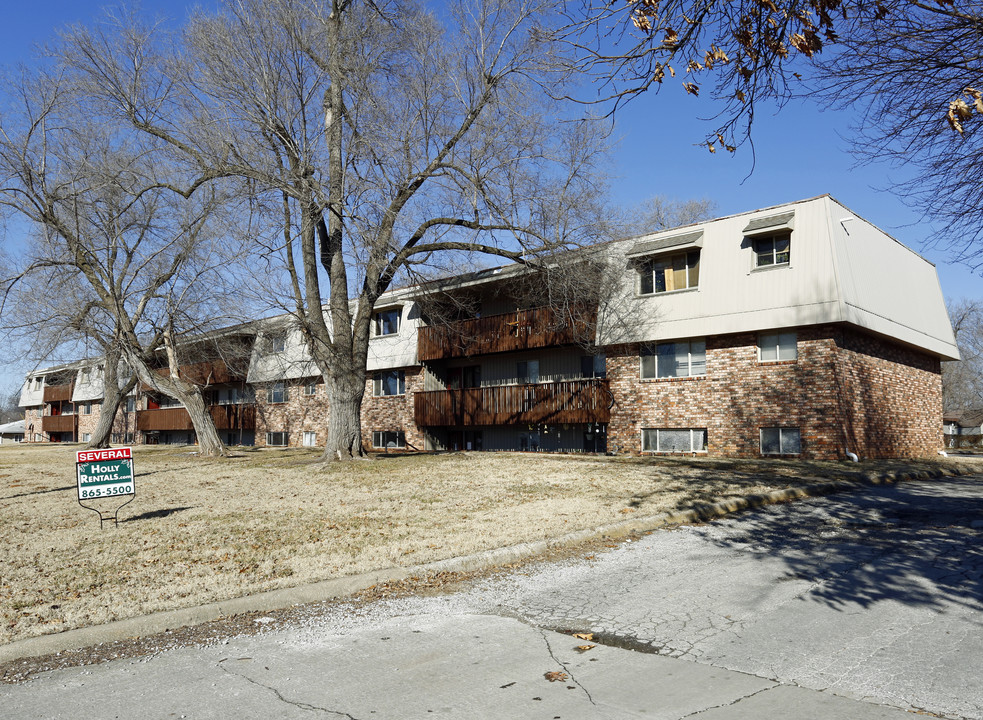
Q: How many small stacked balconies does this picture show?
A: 2